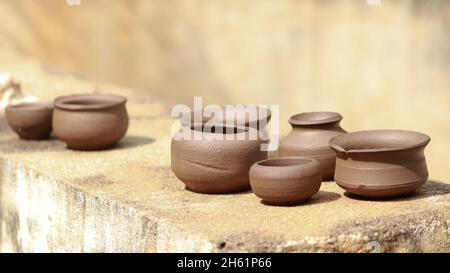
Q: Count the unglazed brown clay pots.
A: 7